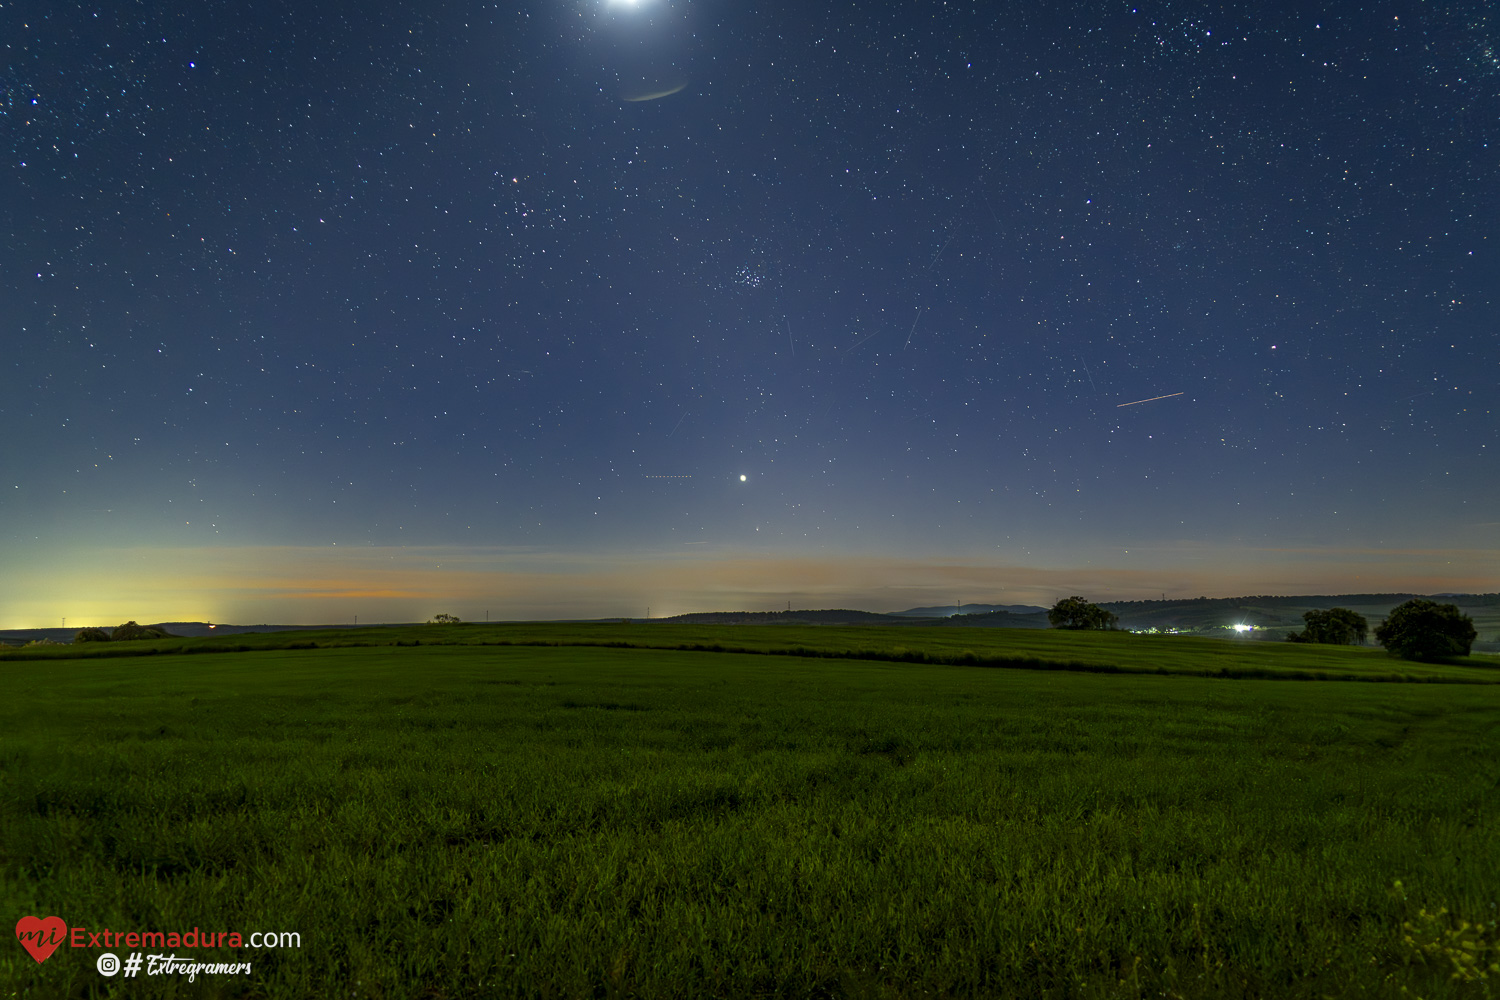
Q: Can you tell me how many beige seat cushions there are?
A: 0